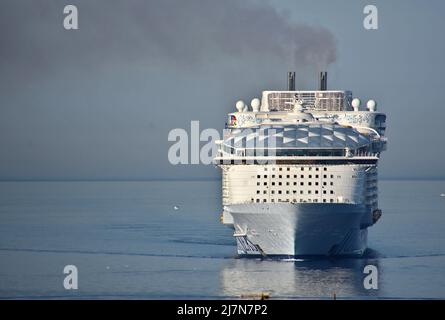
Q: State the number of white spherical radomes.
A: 4